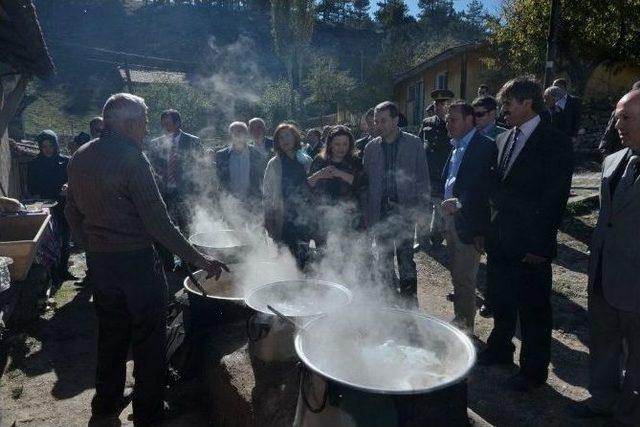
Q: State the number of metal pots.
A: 4